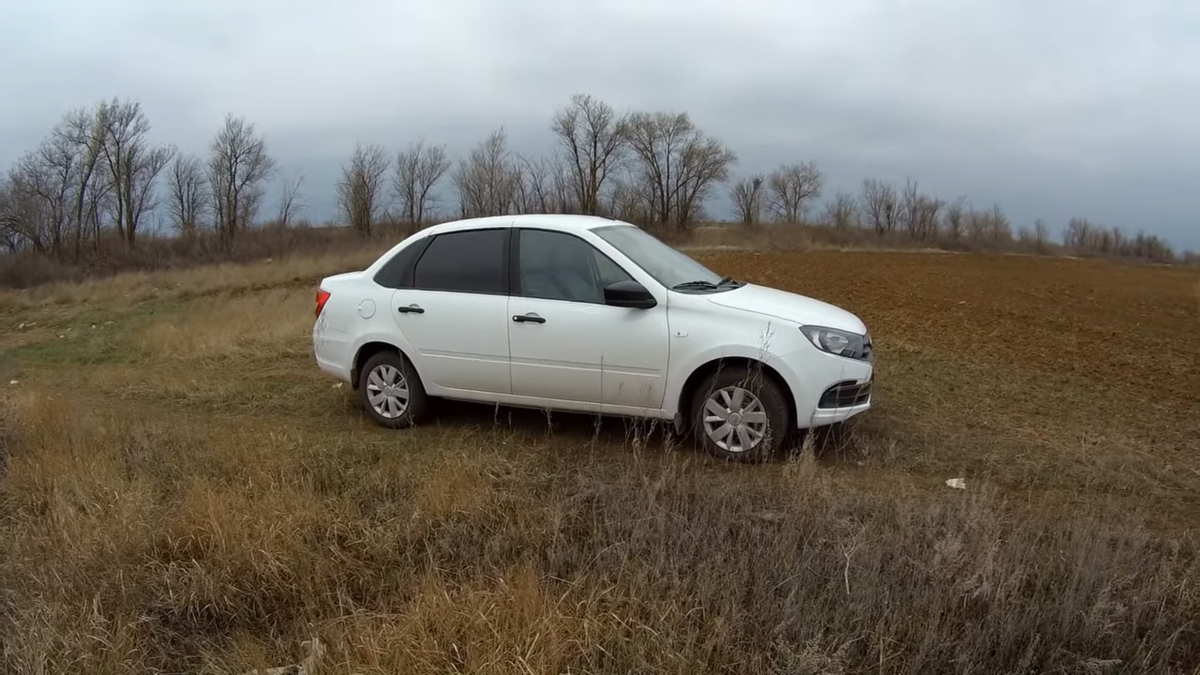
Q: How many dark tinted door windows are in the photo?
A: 1